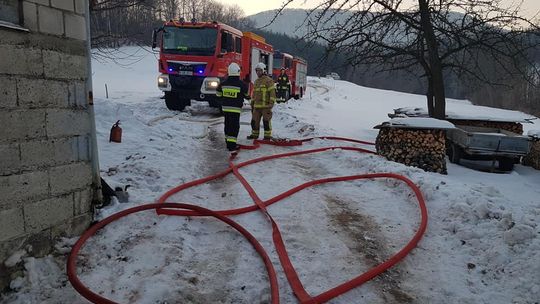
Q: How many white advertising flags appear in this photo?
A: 0